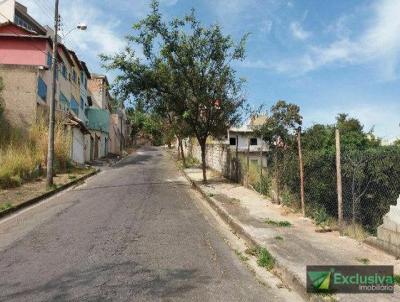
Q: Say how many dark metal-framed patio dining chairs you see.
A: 0